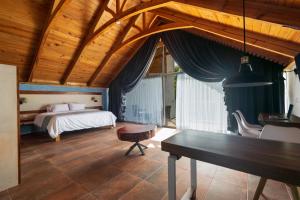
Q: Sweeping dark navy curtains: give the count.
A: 2